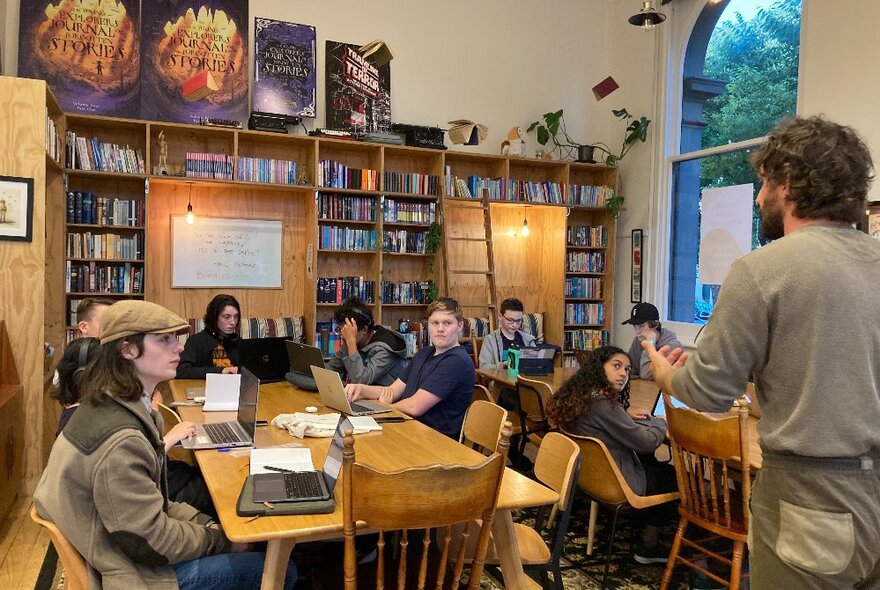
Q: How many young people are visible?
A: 9